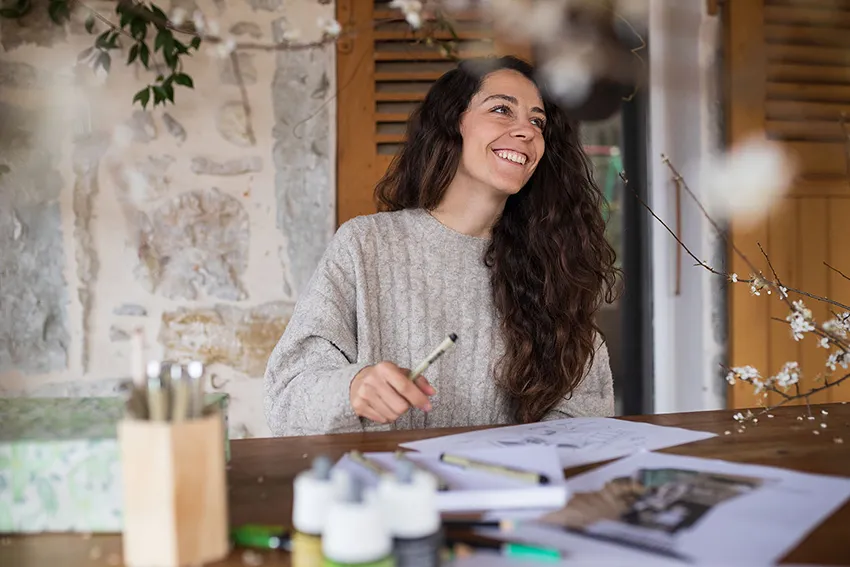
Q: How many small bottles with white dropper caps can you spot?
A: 3